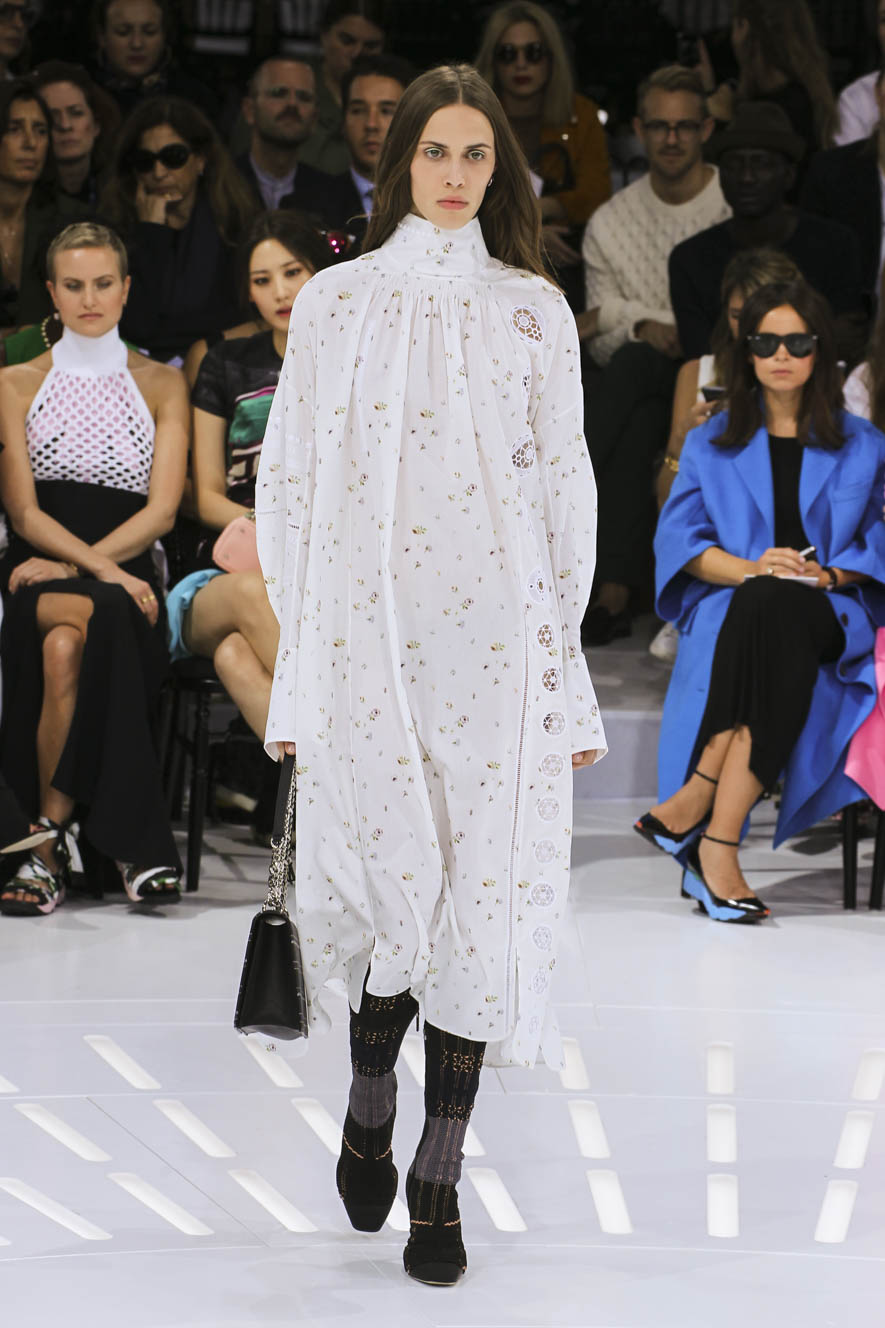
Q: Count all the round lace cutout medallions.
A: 14